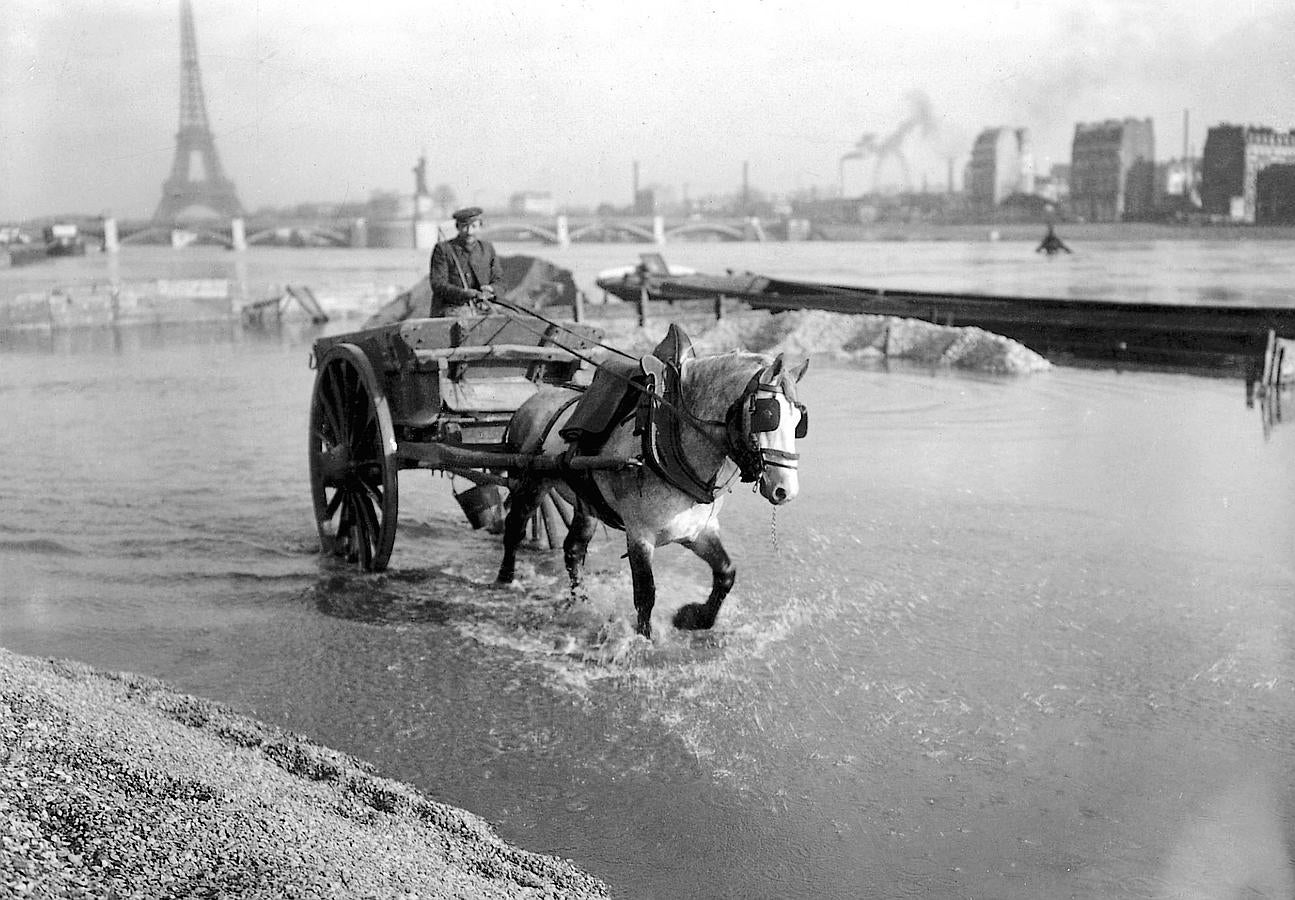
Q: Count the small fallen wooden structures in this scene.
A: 1